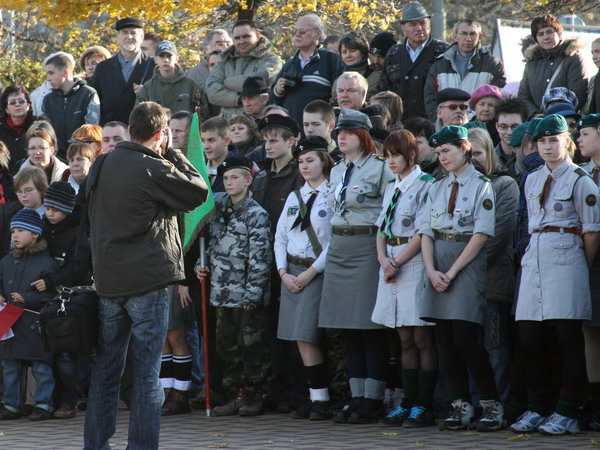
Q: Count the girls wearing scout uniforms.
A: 6